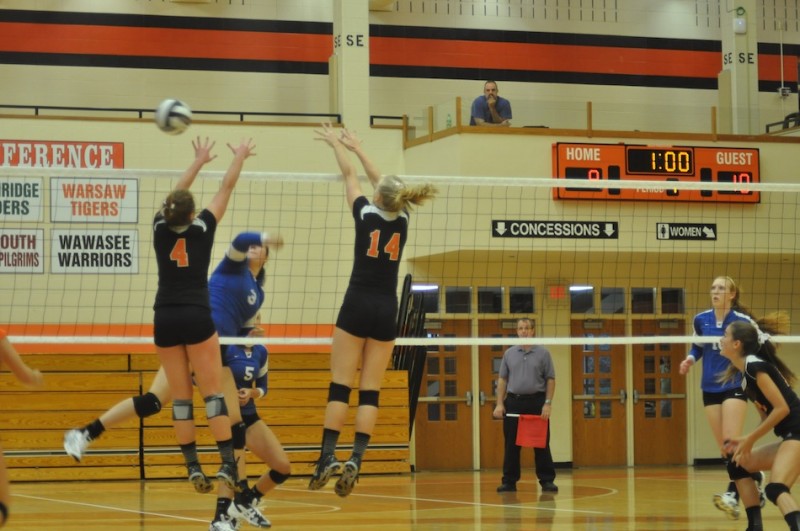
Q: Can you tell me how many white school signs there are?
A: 4